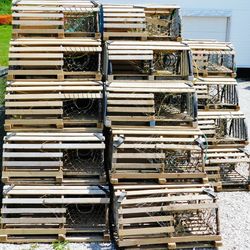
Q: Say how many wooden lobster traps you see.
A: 14